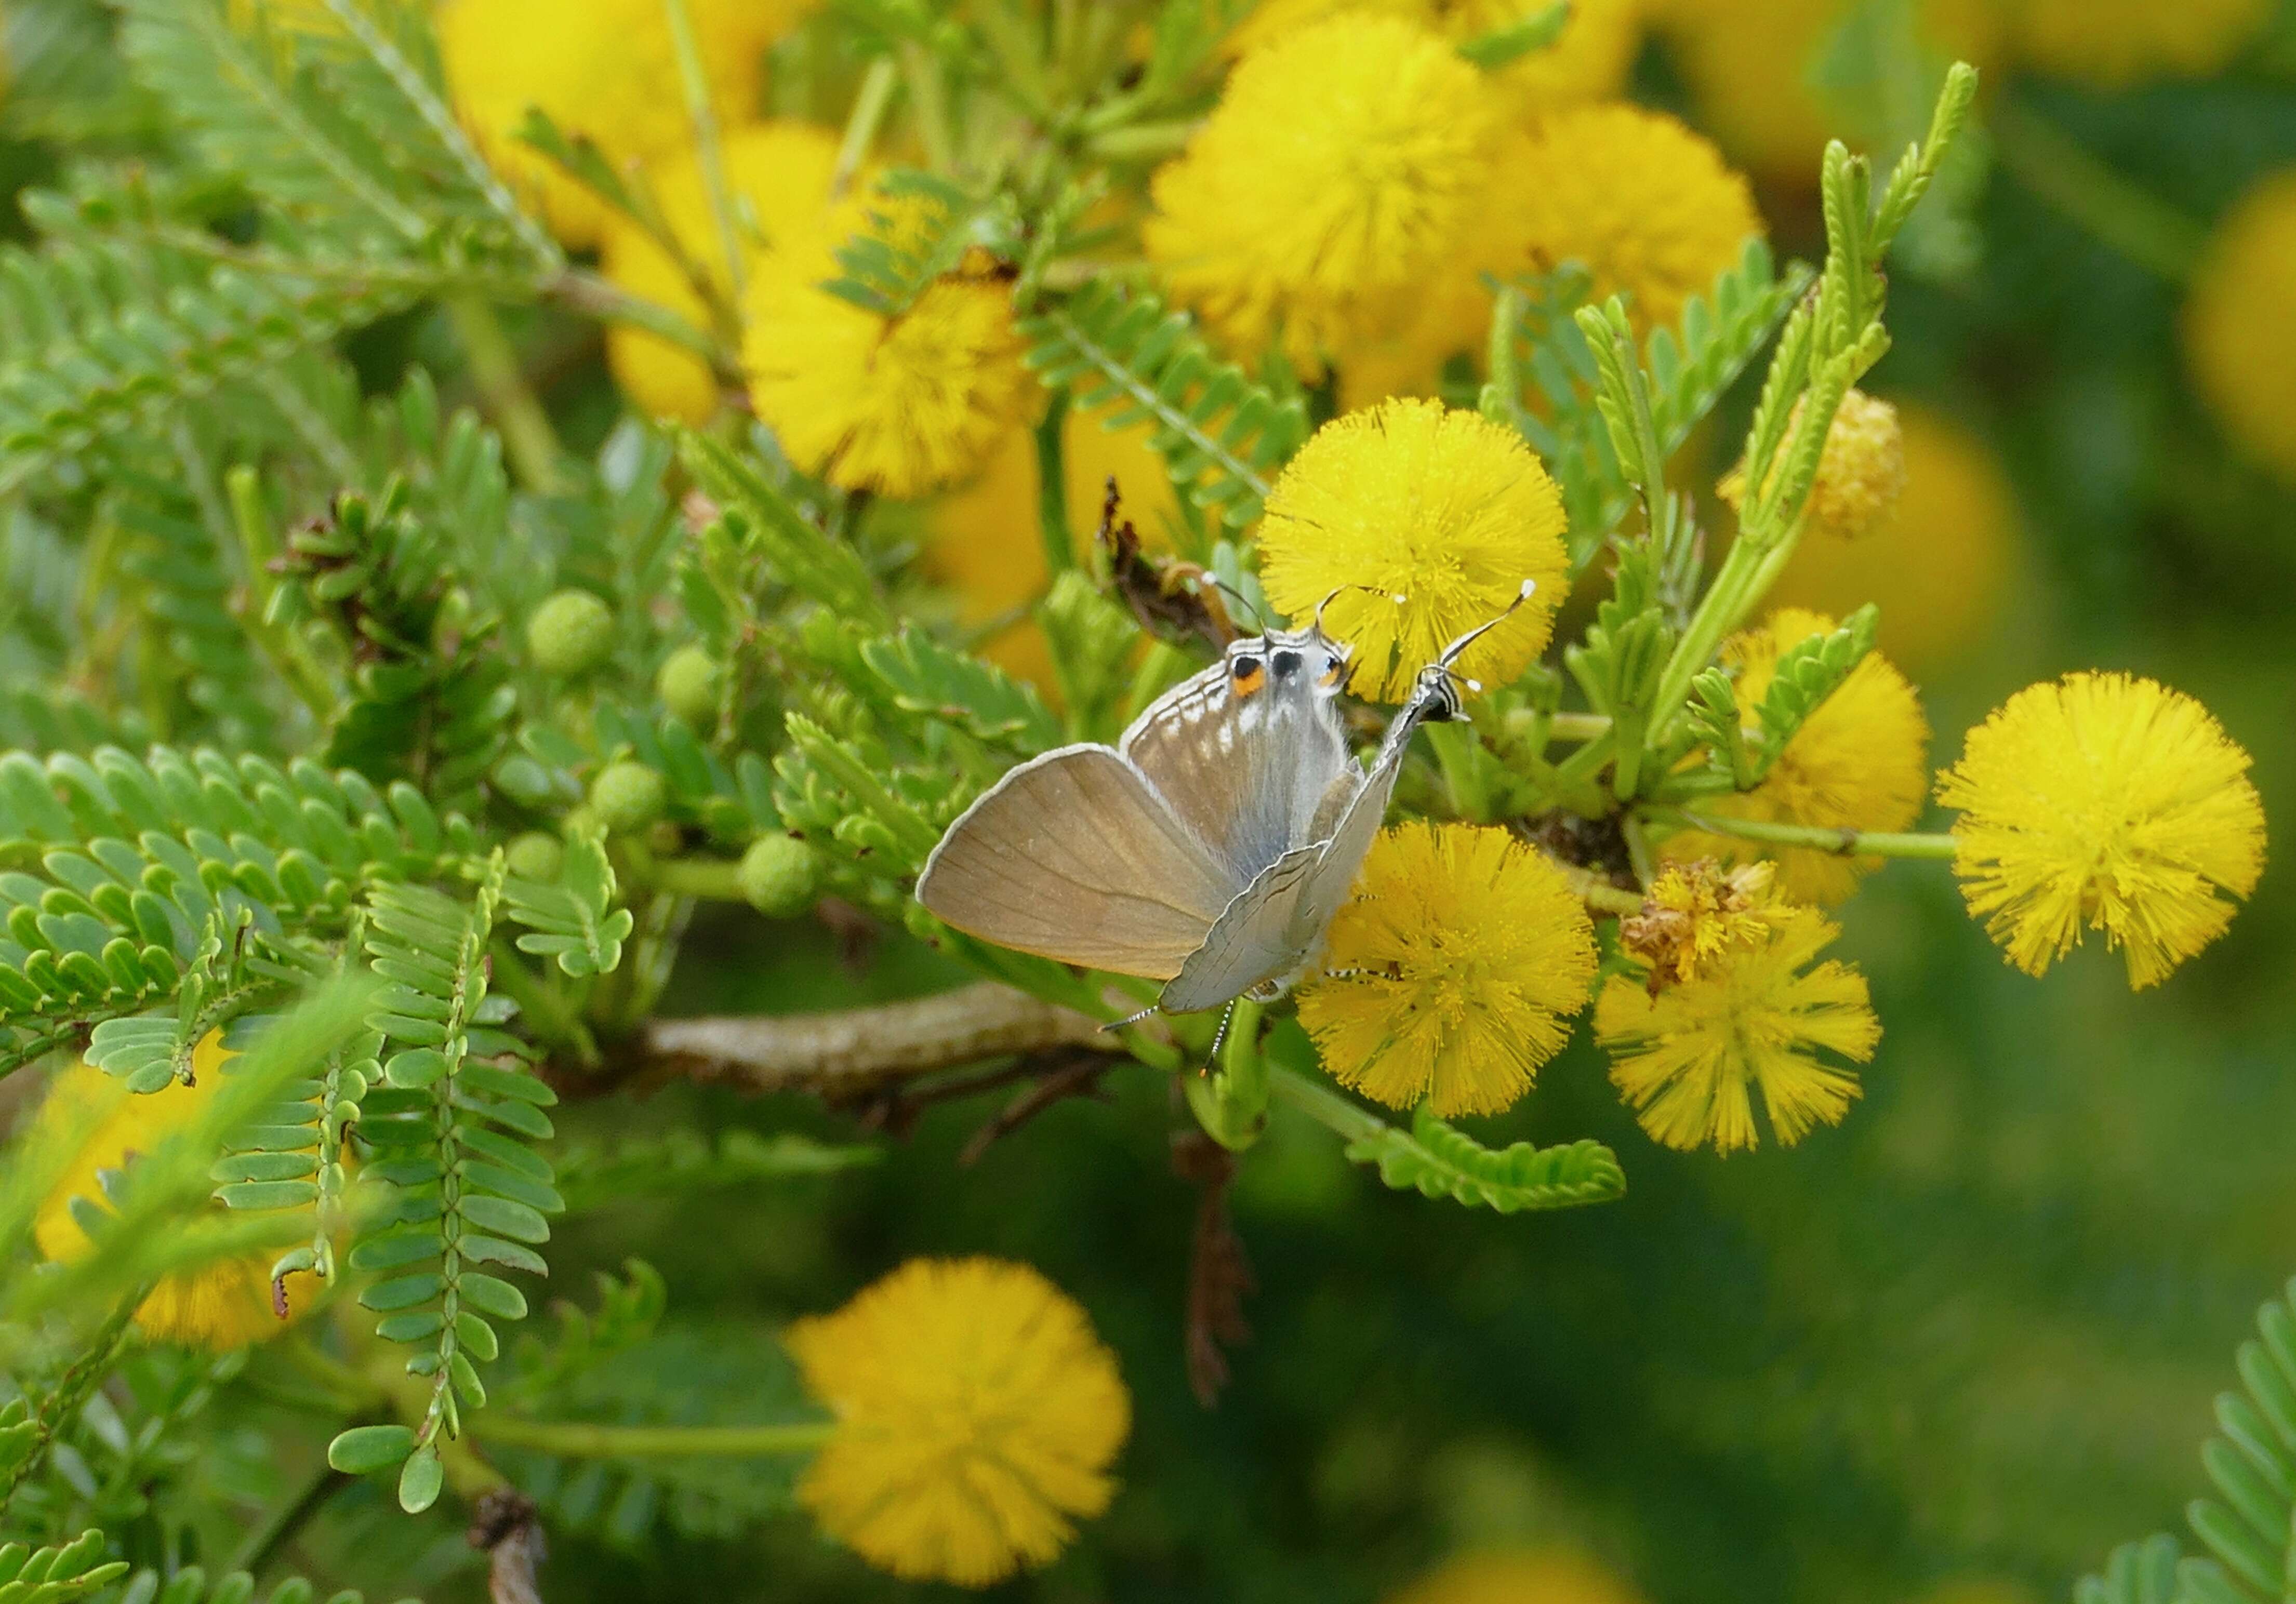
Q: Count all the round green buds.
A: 5